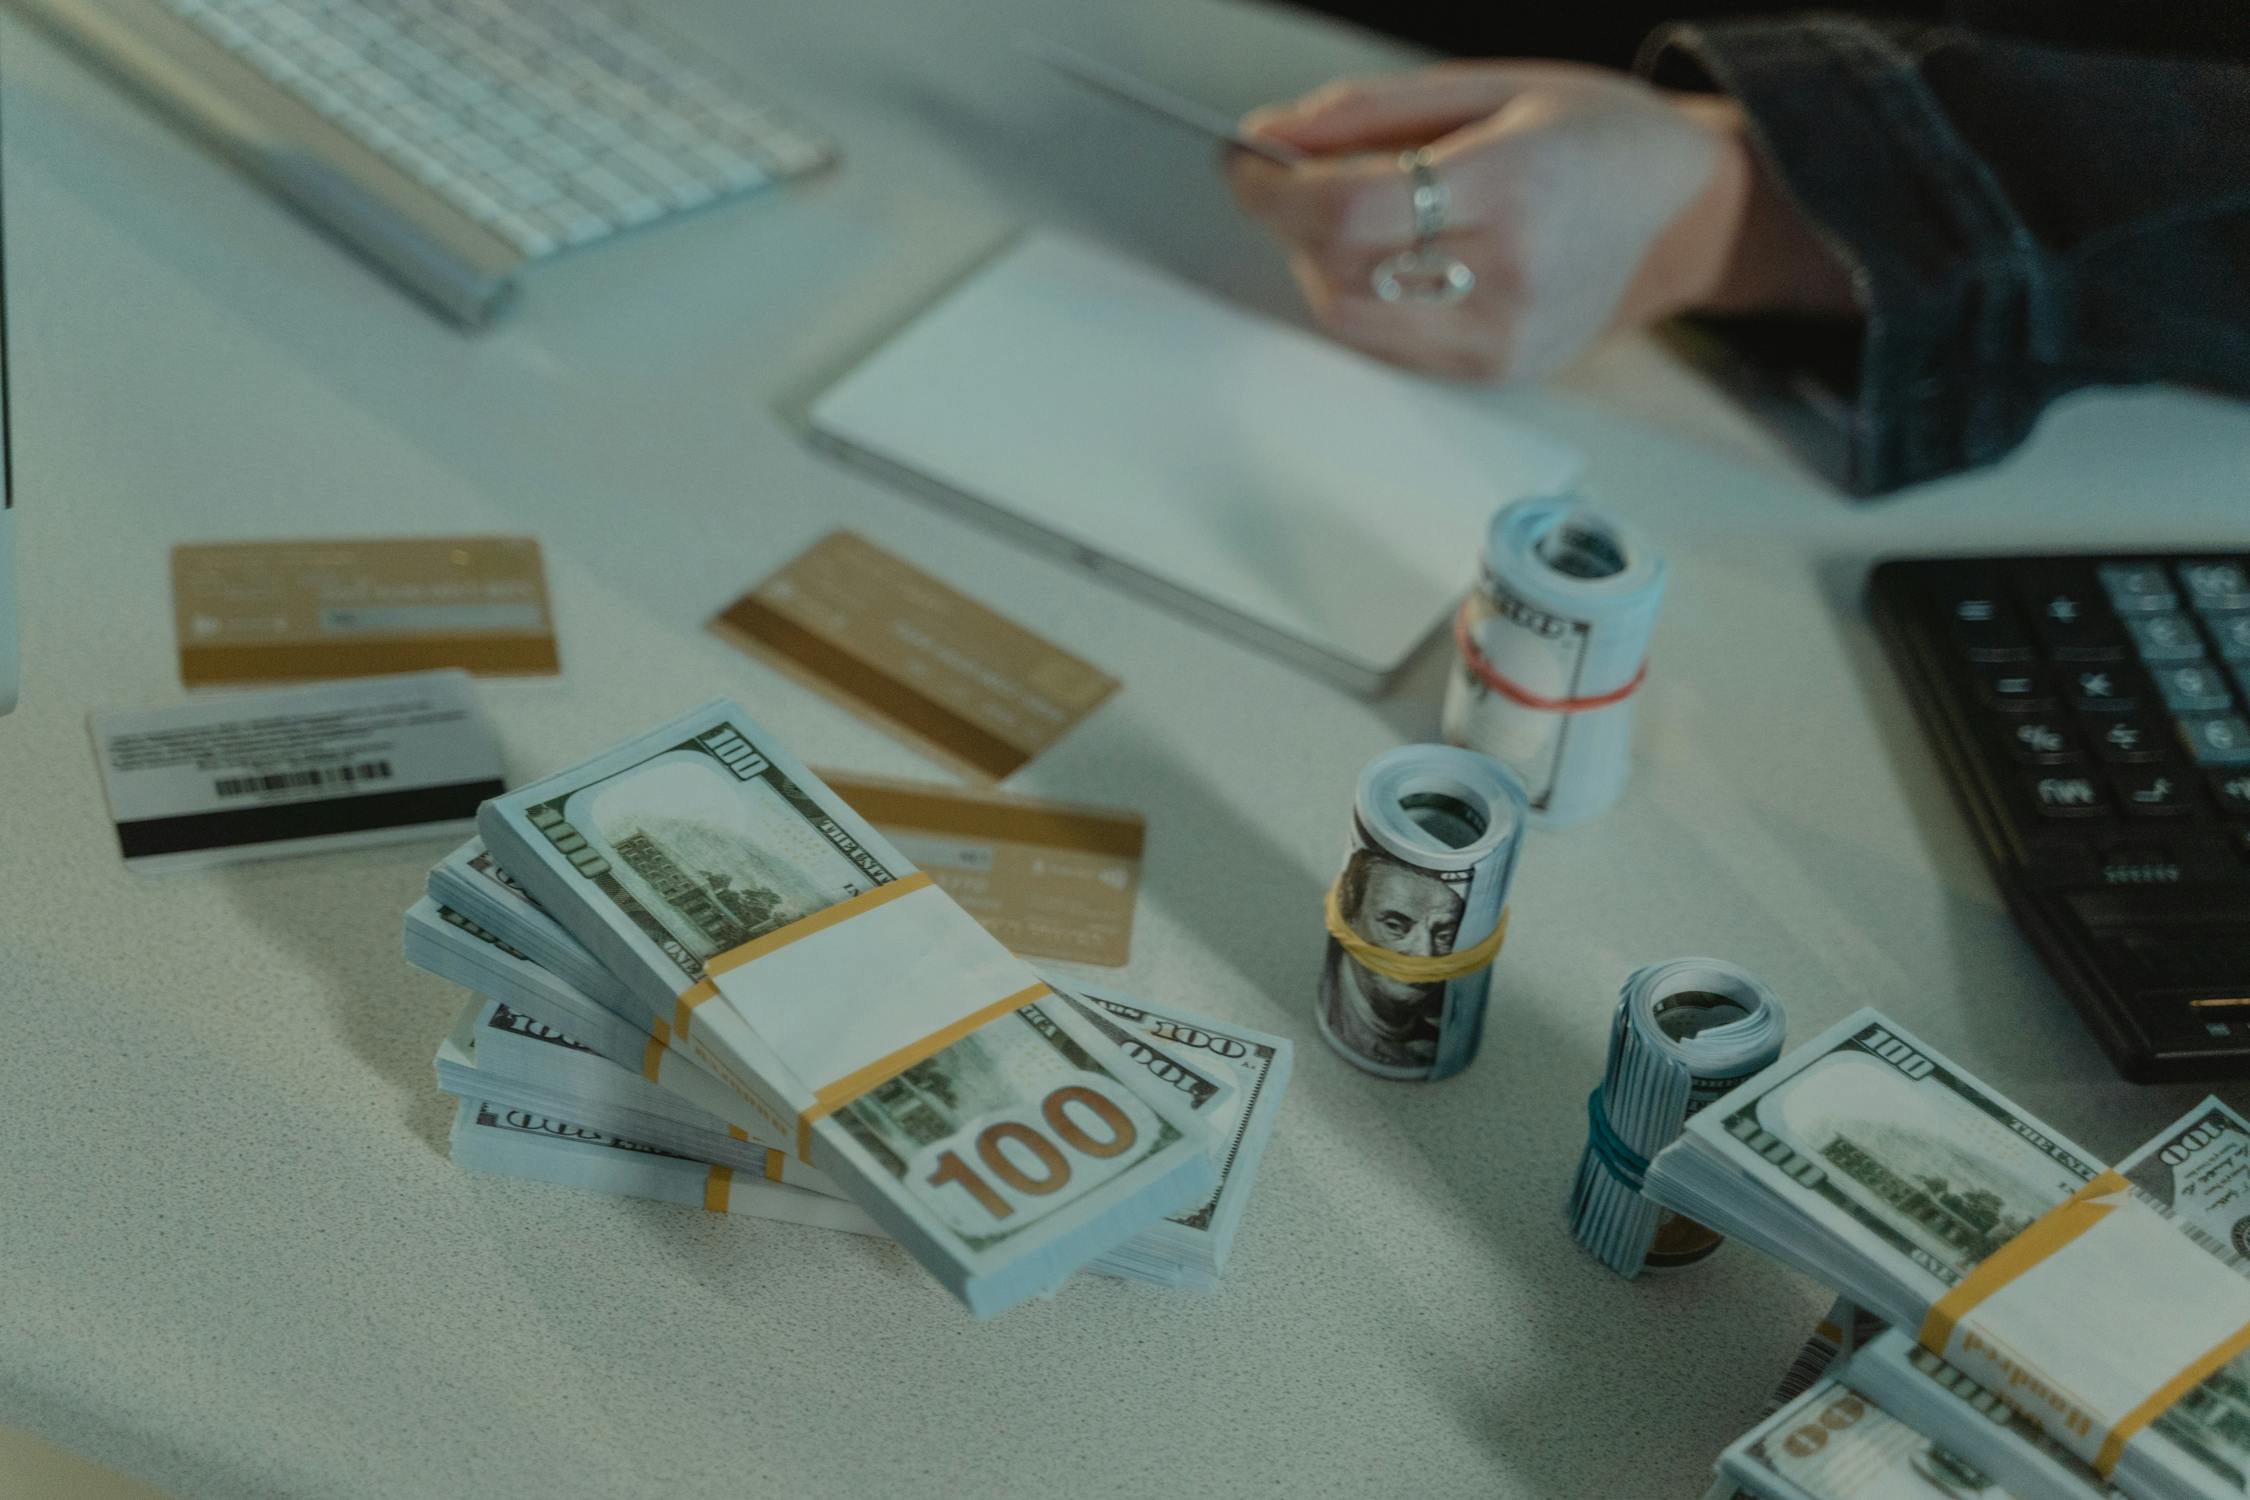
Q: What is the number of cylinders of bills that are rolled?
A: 3